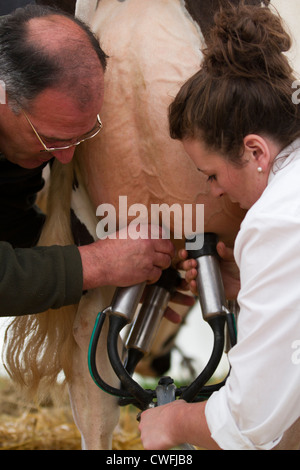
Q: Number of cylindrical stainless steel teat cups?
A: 3